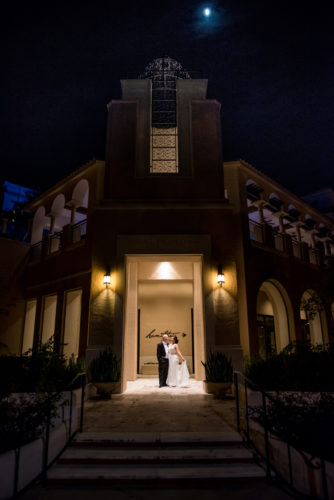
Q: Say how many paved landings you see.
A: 1